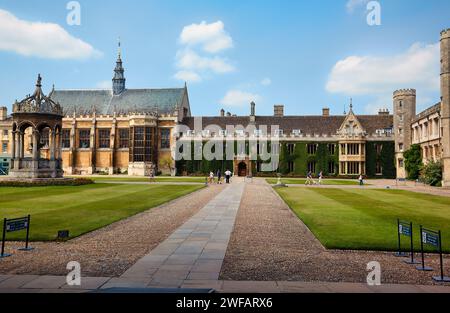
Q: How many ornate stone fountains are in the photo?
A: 1